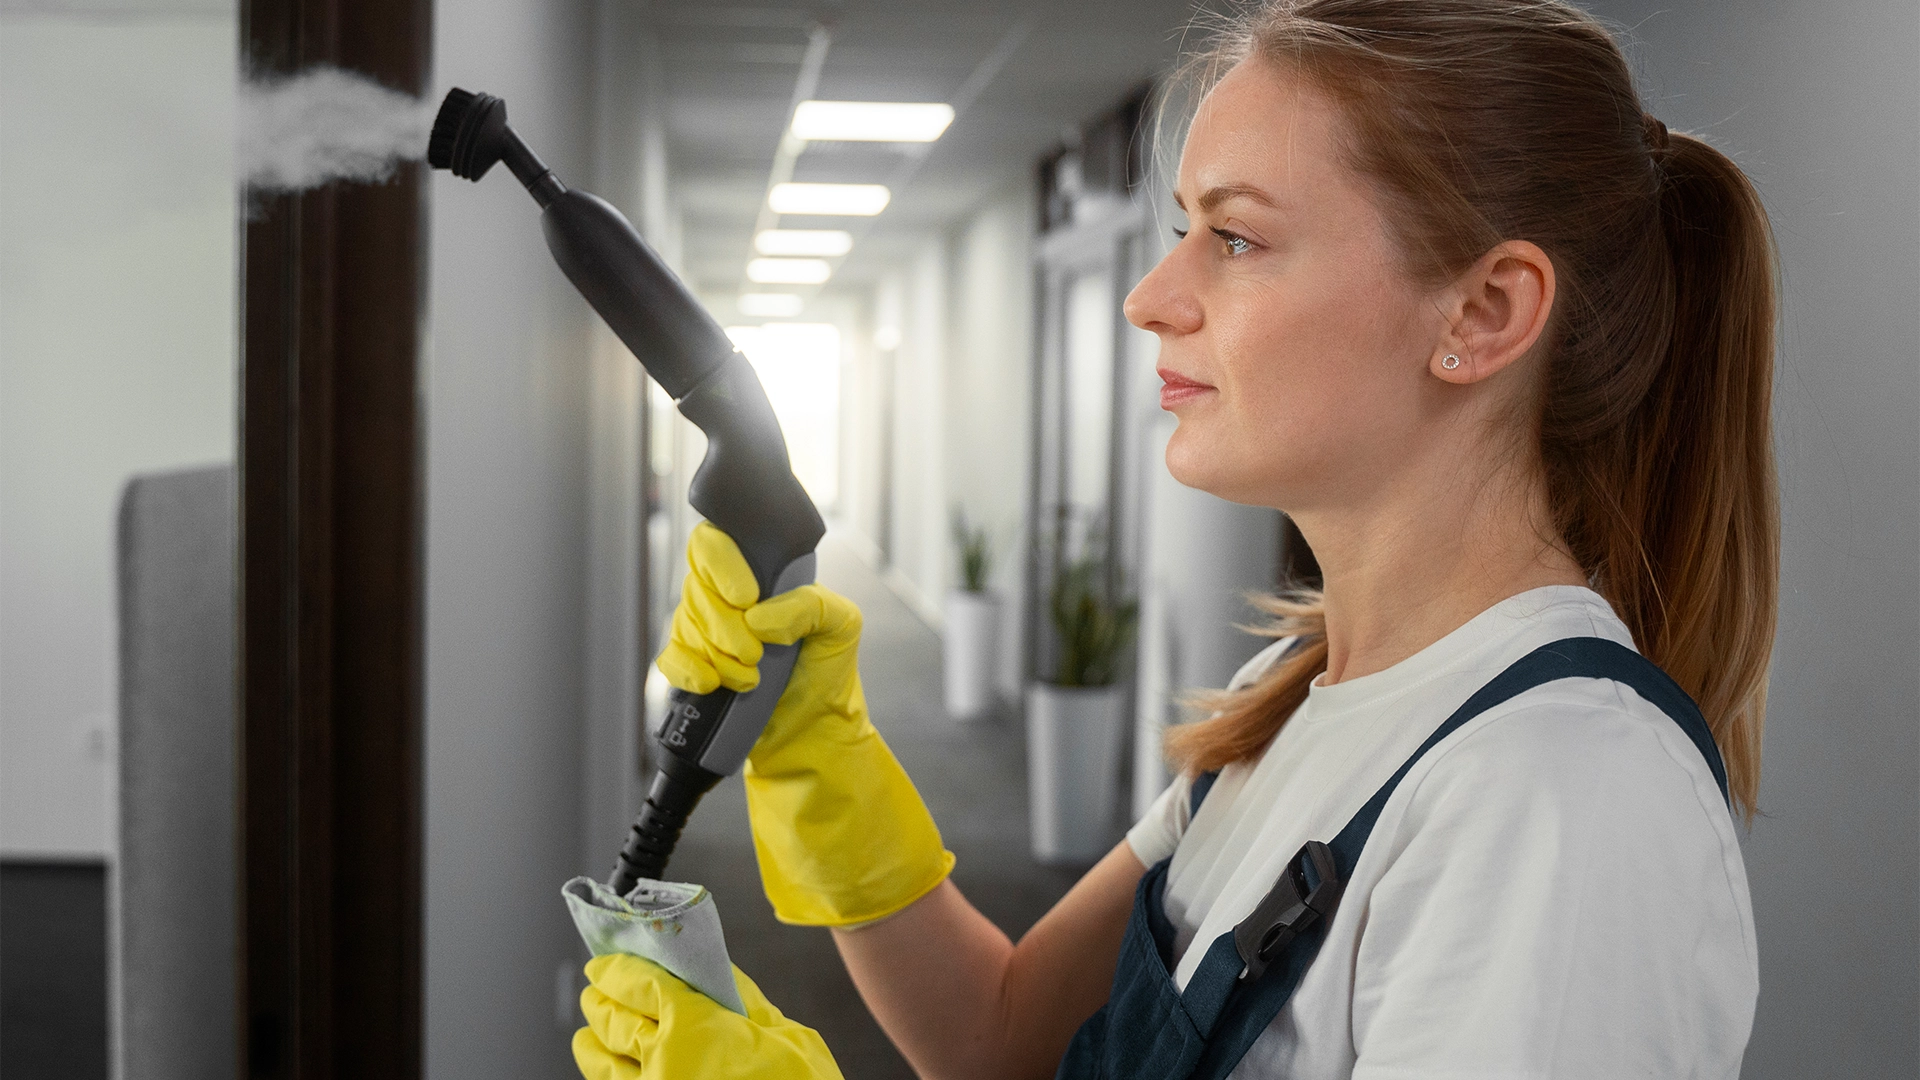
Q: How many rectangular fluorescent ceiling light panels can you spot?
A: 5